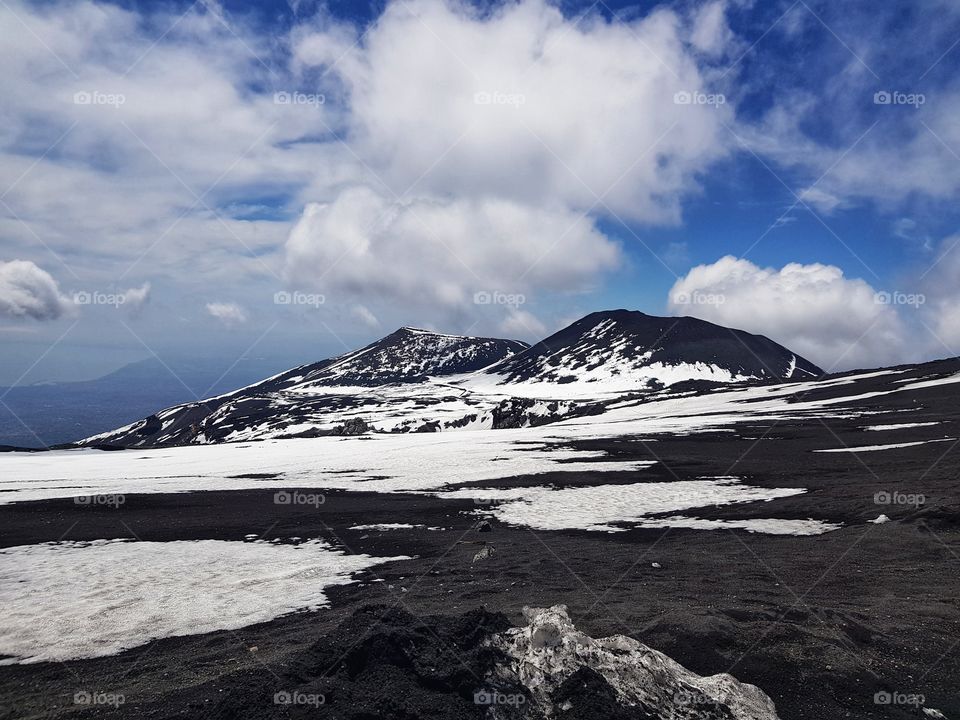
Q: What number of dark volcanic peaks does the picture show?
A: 2